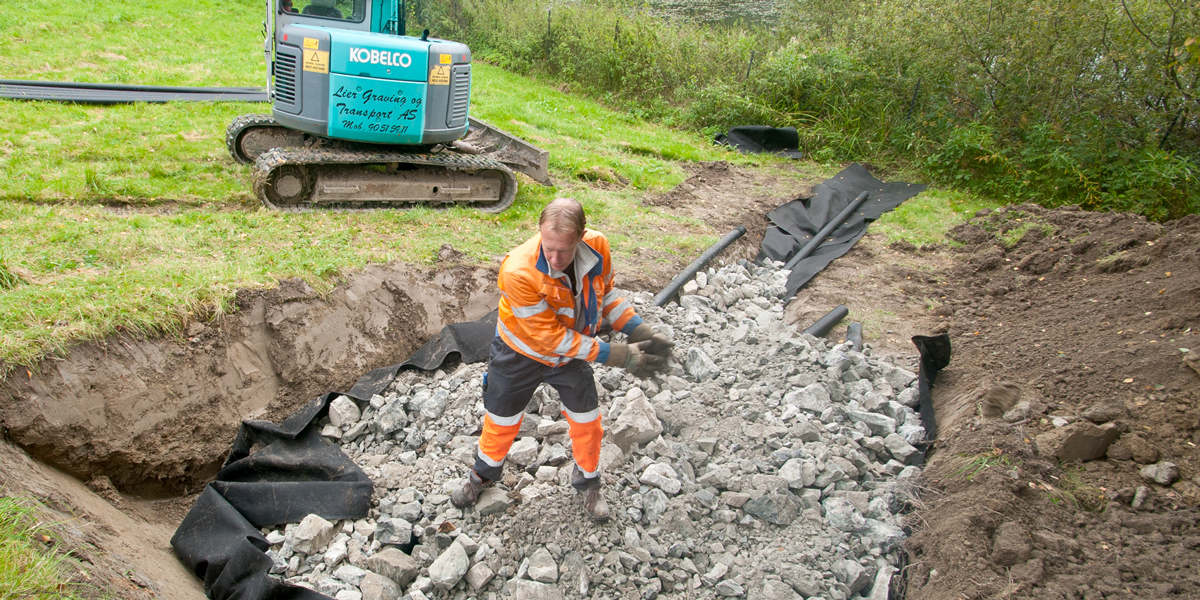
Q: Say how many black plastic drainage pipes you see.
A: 4